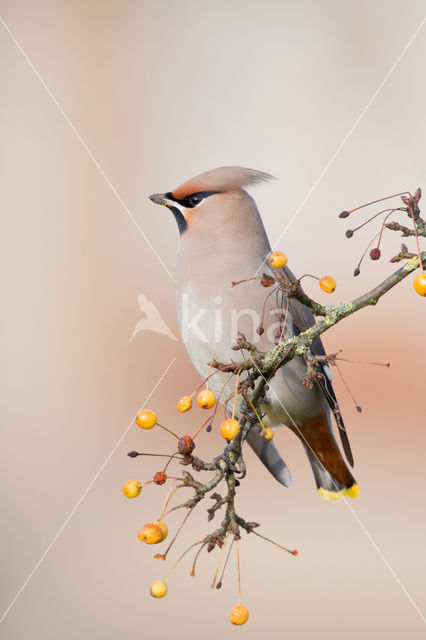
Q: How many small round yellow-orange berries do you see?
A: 13